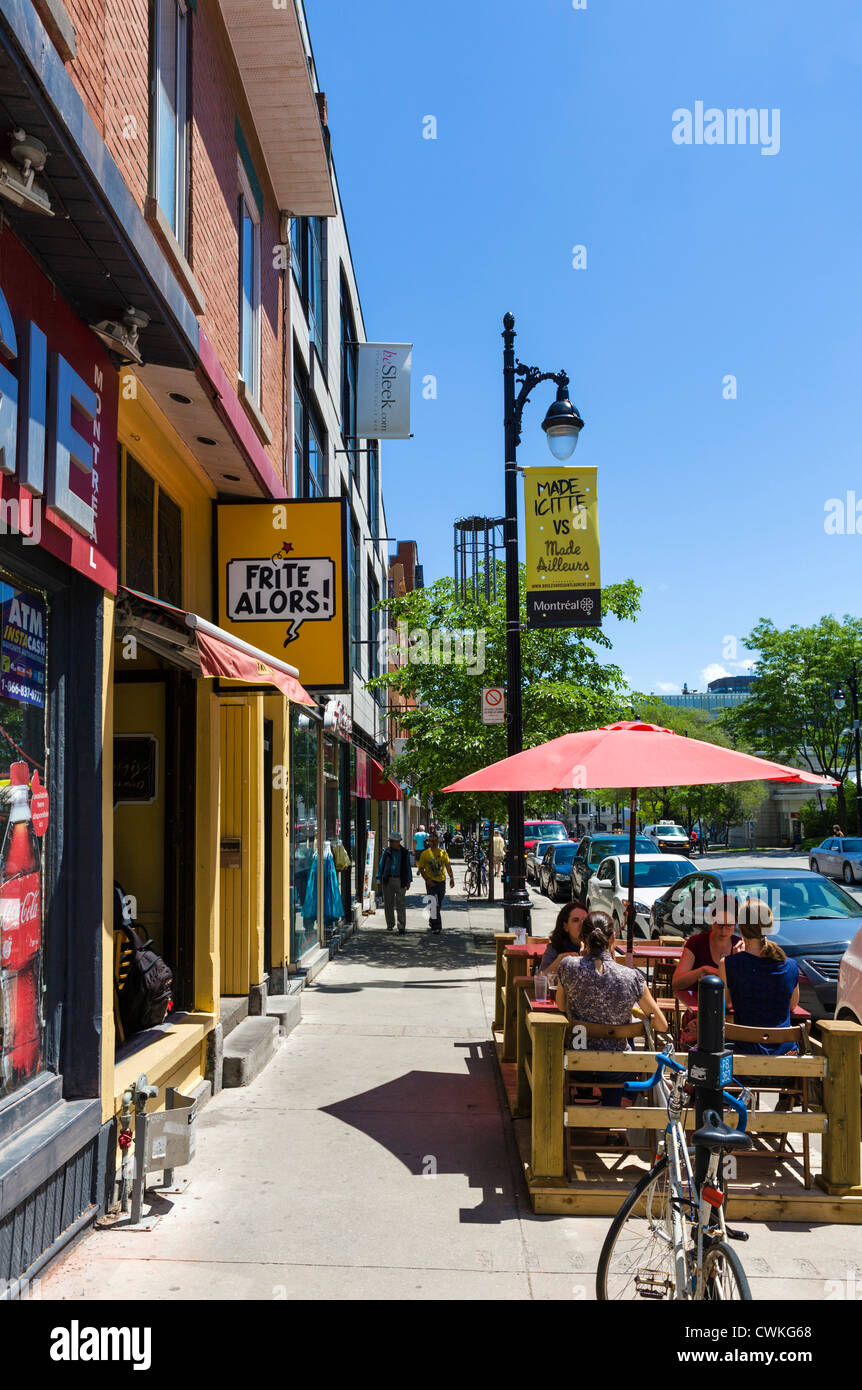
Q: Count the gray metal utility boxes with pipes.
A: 1